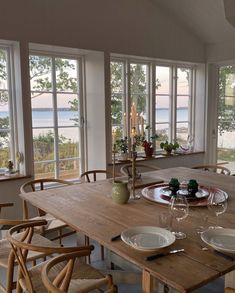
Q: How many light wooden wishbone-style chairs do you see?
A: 7